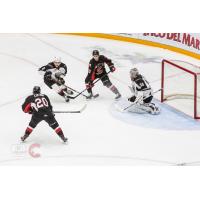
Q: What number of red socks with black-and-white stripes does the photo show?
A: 4